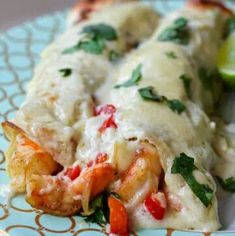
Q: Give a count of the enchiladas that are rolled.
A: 2